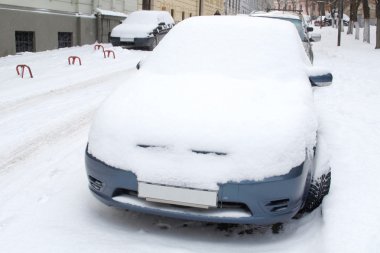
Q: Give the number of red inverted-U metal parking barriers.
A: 4